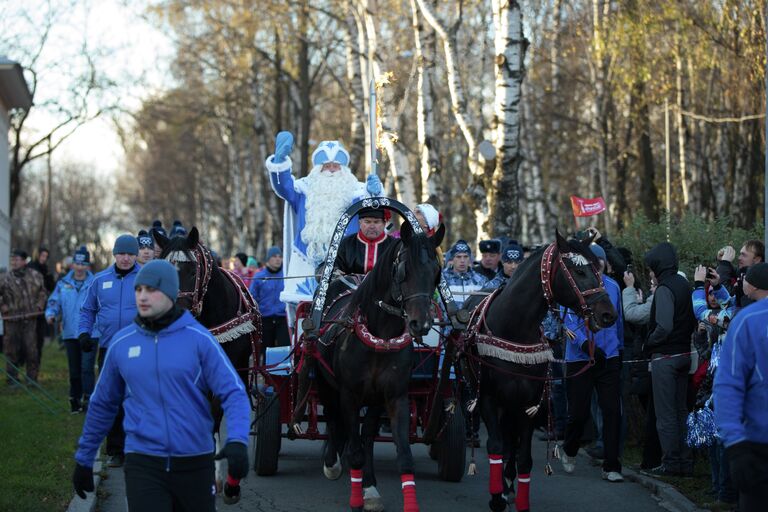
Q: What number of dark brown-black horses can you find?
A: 3